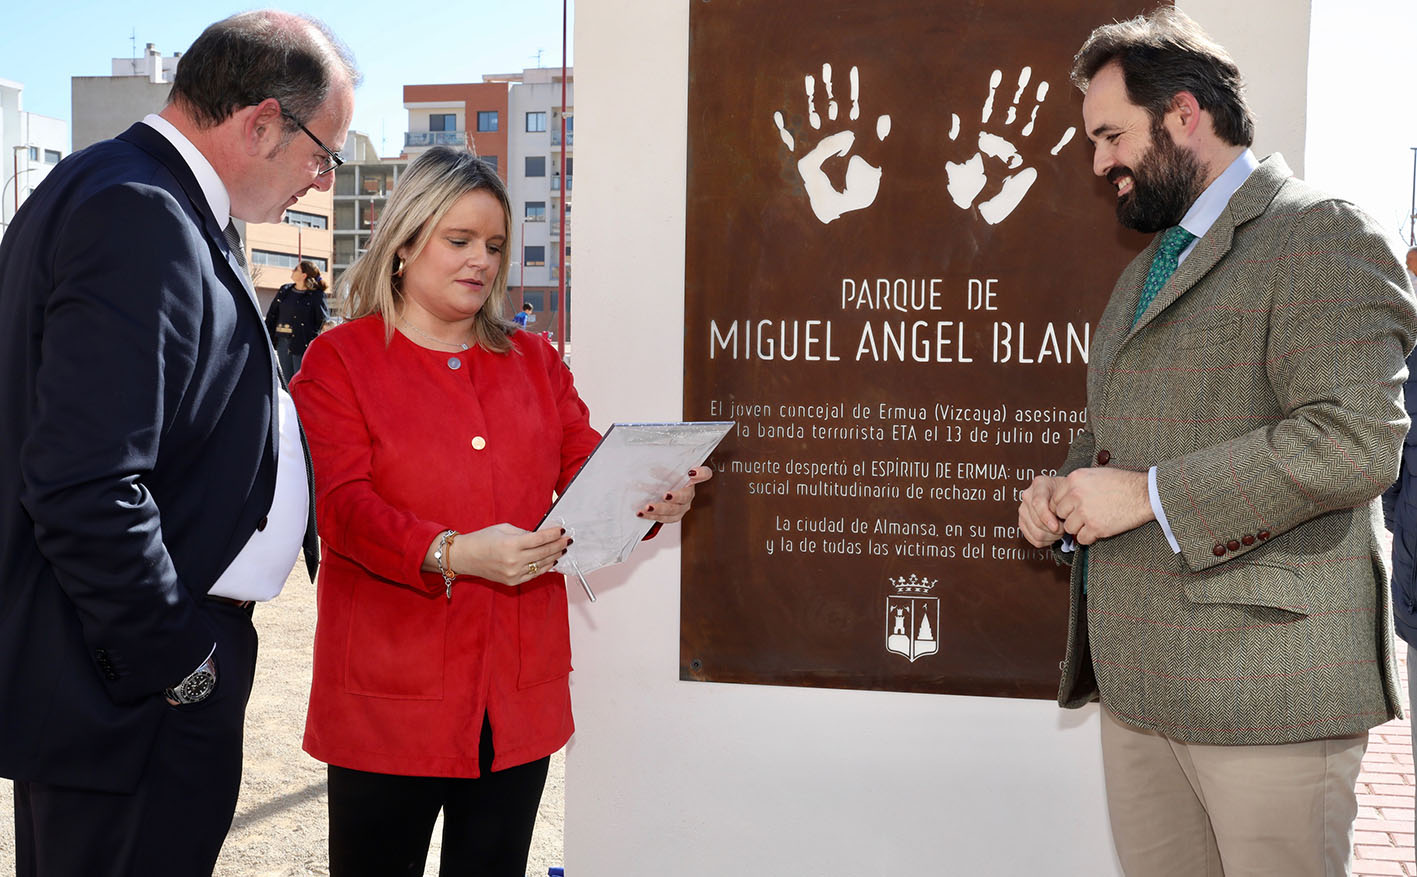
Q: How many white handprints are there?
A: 2